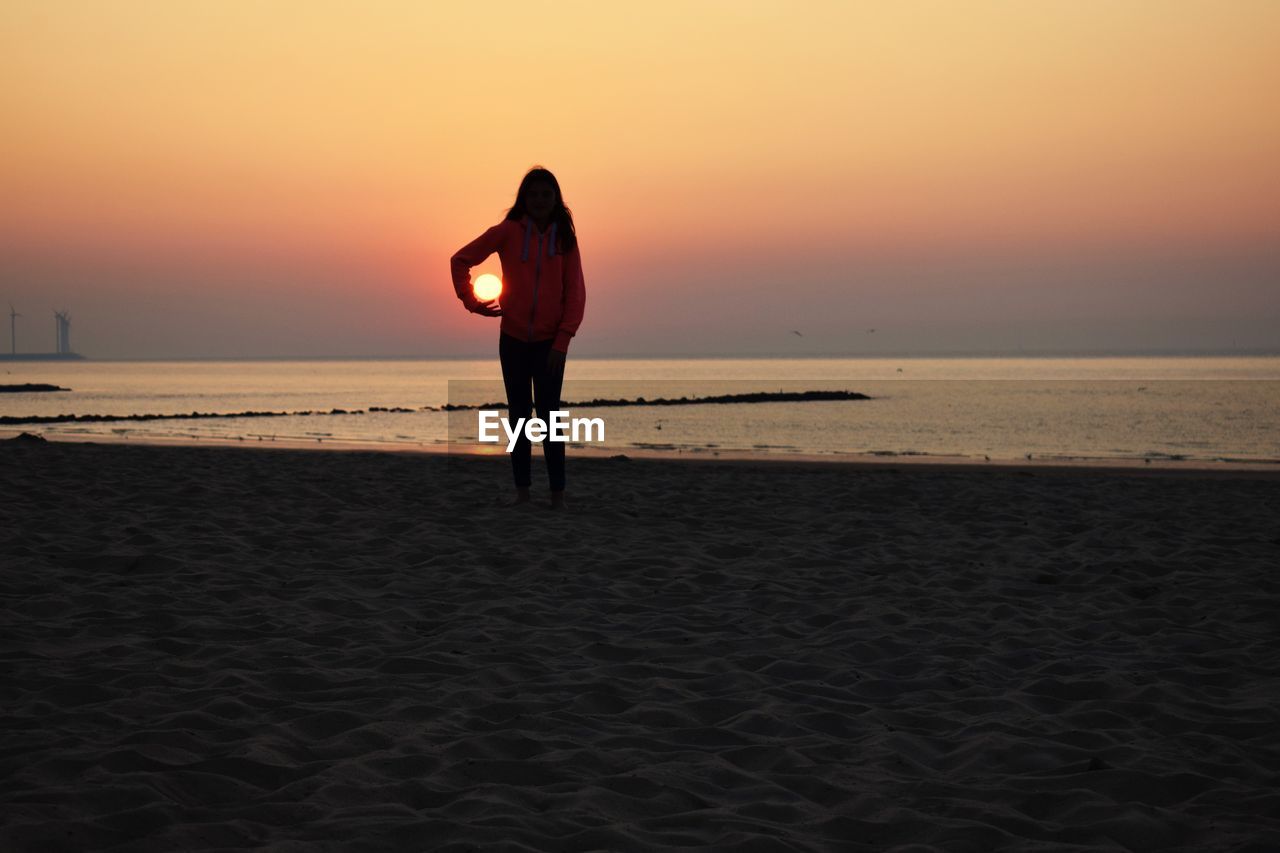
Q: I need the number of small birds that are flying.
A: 2